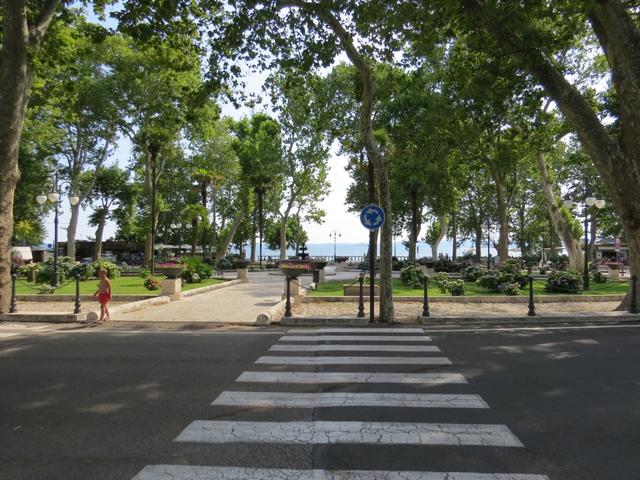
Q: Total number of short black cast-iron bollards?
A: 7